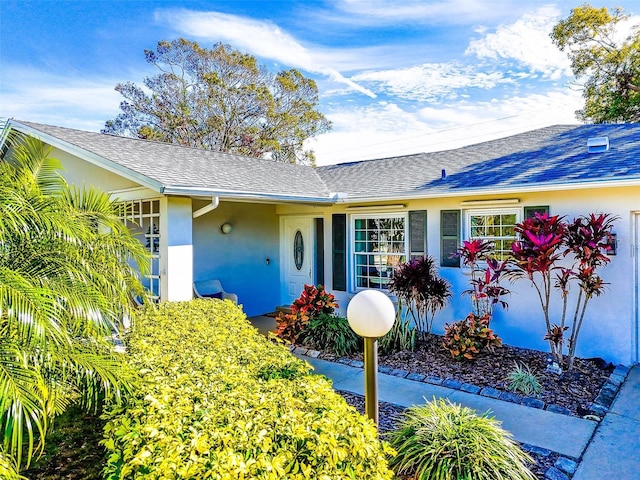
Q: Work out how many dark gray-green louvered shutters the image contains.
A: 4